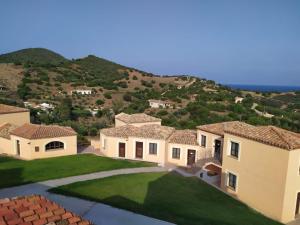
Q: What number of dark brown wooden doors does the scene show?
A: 3